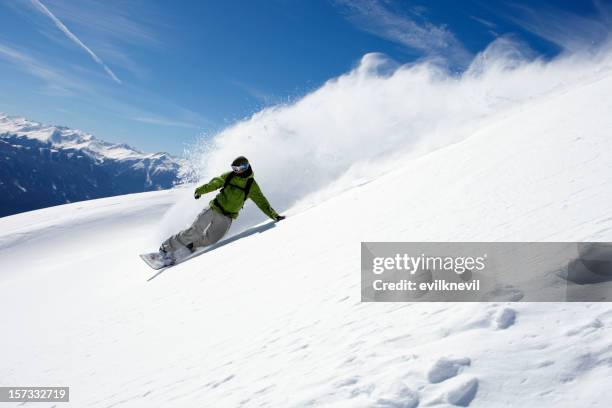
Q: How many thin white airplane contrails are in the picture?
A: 1